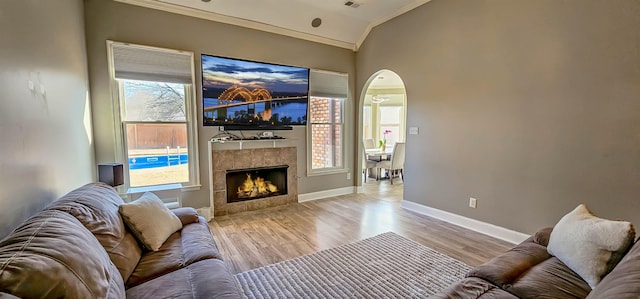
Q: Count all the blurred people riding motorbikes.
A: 0